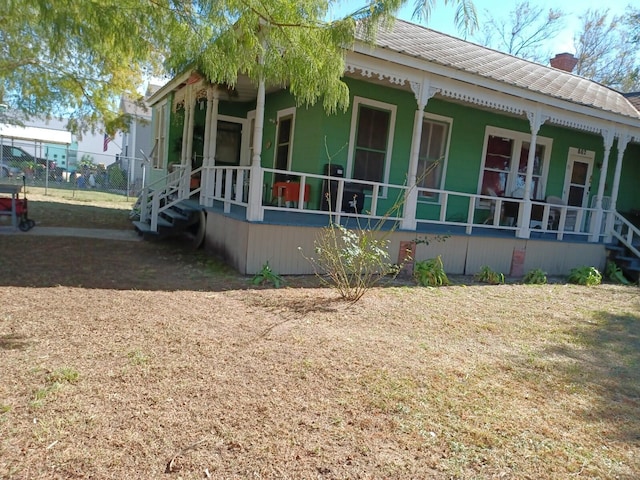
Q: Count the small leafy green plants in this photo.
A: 6